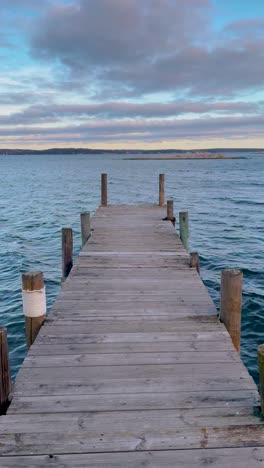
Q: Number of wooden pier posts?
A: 11